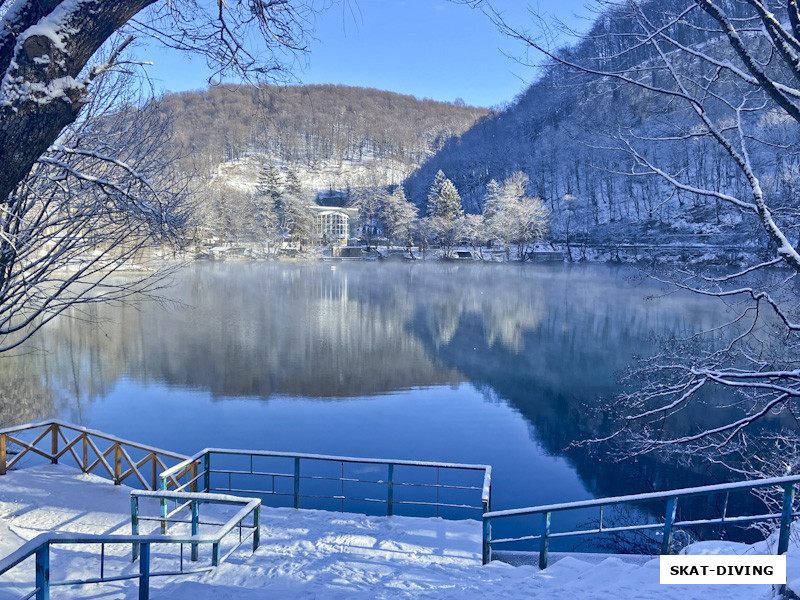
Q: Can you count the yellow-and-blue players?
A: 0